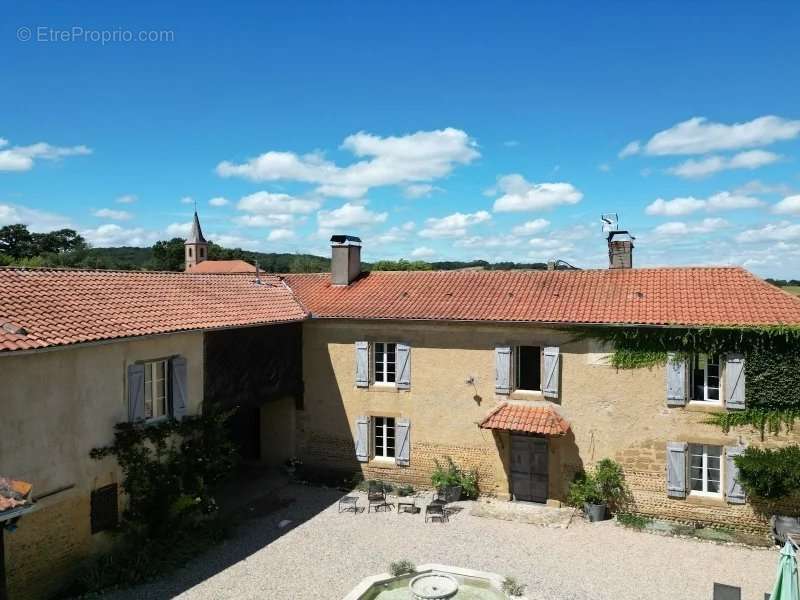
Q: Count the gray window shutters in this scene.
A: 12